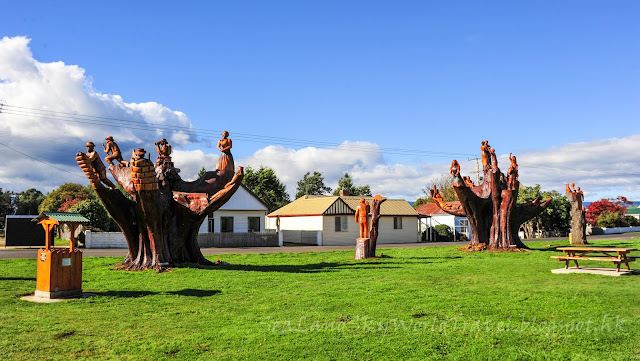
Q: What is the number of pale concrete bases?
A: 2